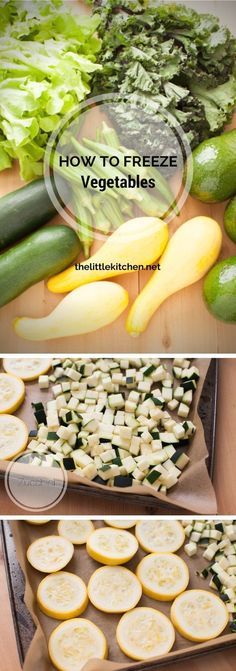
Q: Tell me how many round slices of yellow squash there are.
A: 15